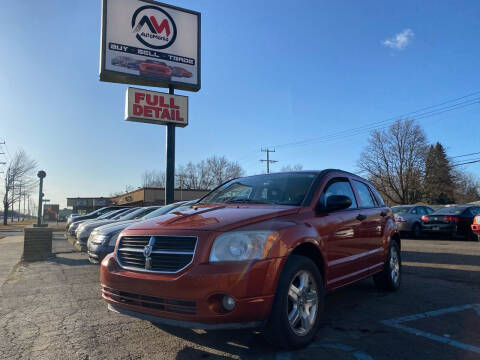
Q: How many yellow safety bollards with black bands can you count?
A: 0